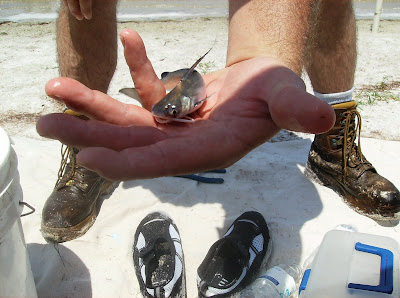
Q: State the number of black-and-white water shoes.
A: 2